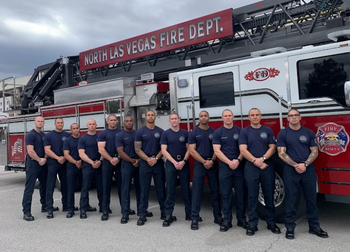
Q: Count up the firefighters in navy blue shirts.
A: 12